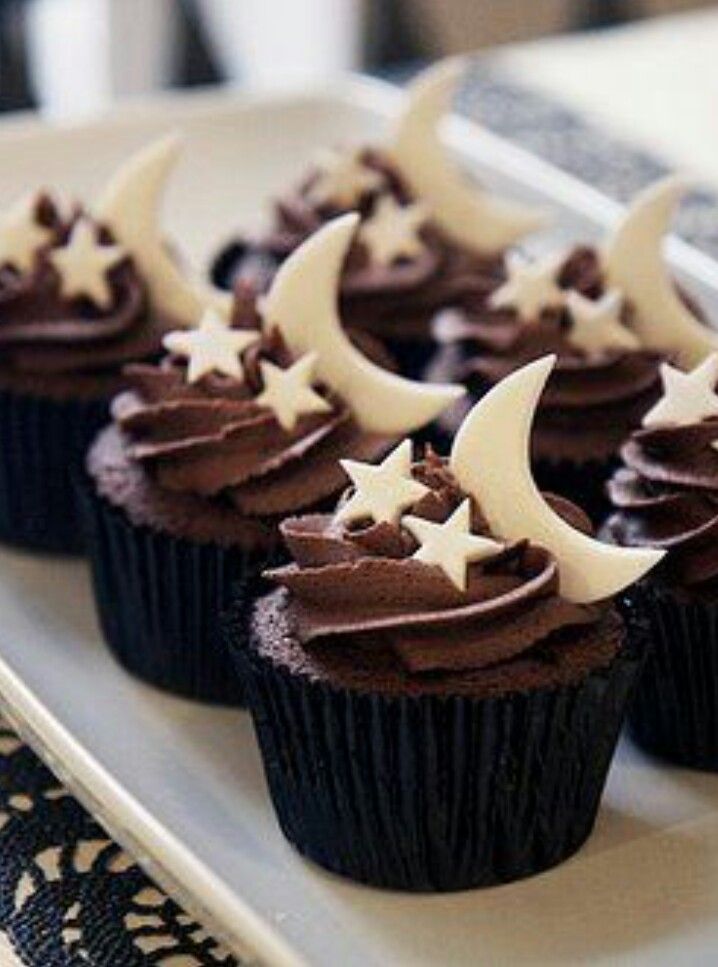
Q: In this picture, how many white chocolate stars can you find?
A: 11